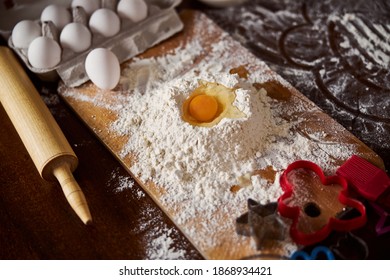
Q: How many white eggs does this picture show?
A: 8